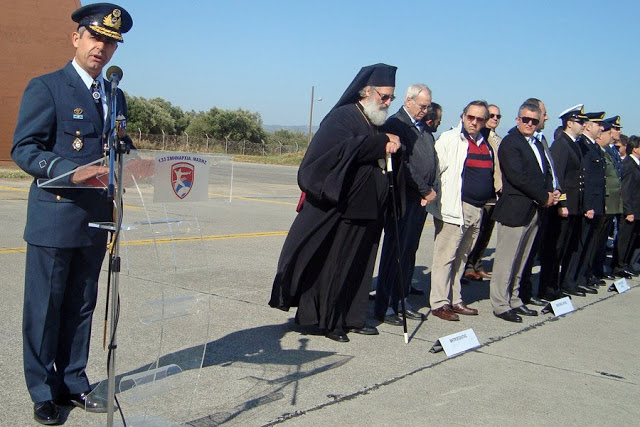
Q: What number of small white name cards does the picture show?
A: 3